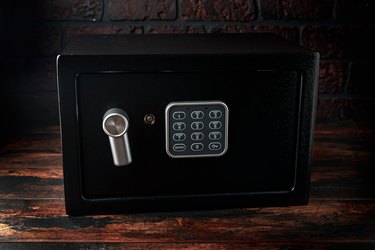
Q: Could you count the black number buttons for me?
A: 10